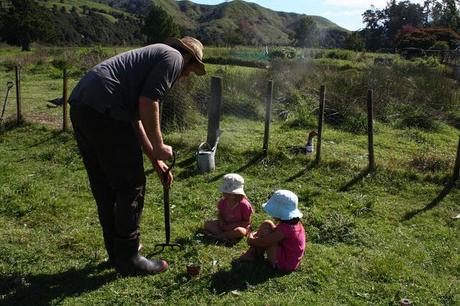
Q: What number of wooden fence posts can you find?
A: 7